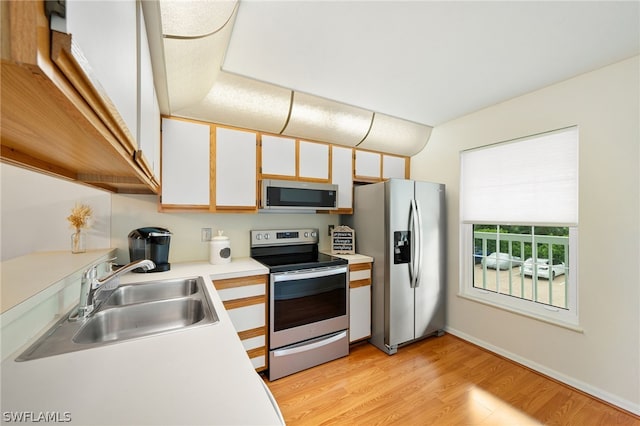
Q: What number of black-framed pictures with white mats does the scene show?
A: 0